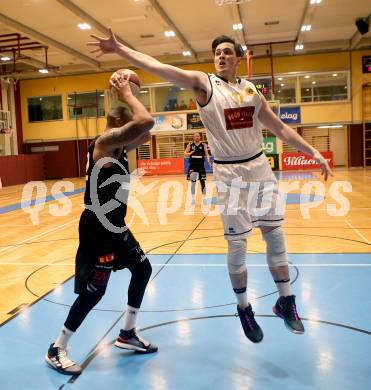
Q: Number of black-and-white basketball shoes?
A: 2